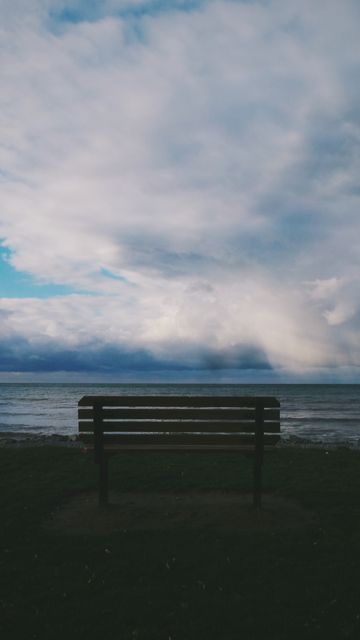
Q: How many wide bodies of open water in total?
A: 1